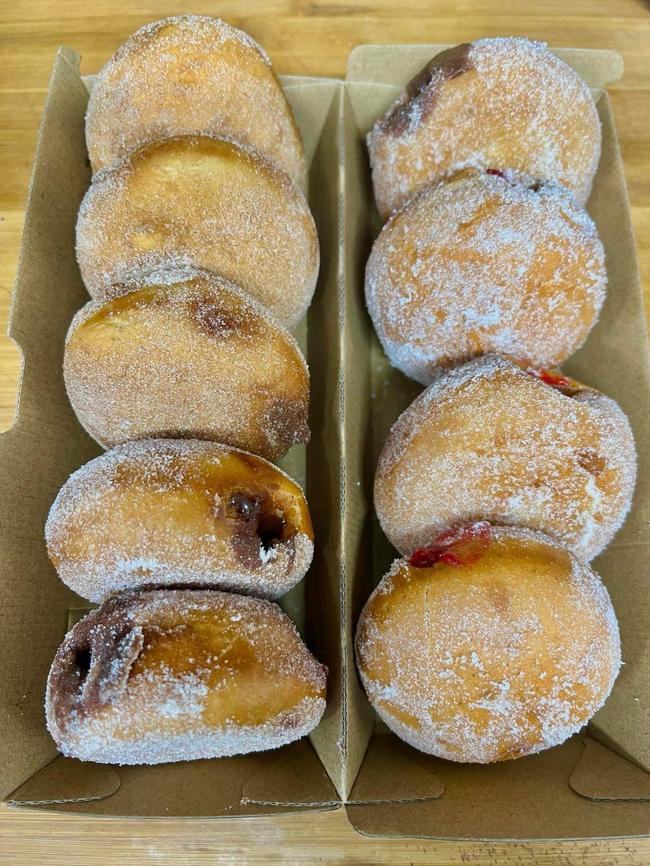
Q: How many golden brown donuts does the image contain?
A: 9